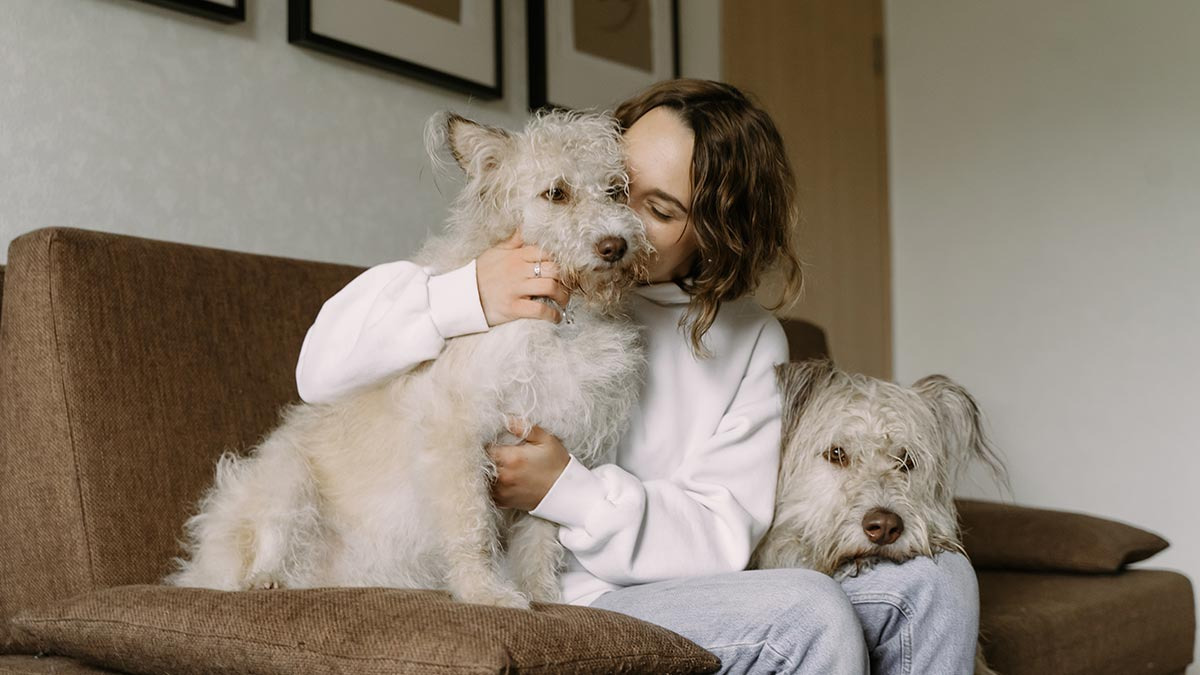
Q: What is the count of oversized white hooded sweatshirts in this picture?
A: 1